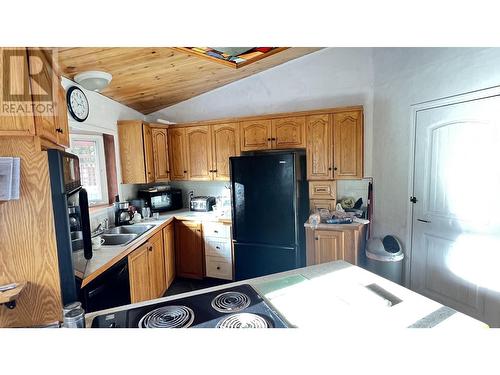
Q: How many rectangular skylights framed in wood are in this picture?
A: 1